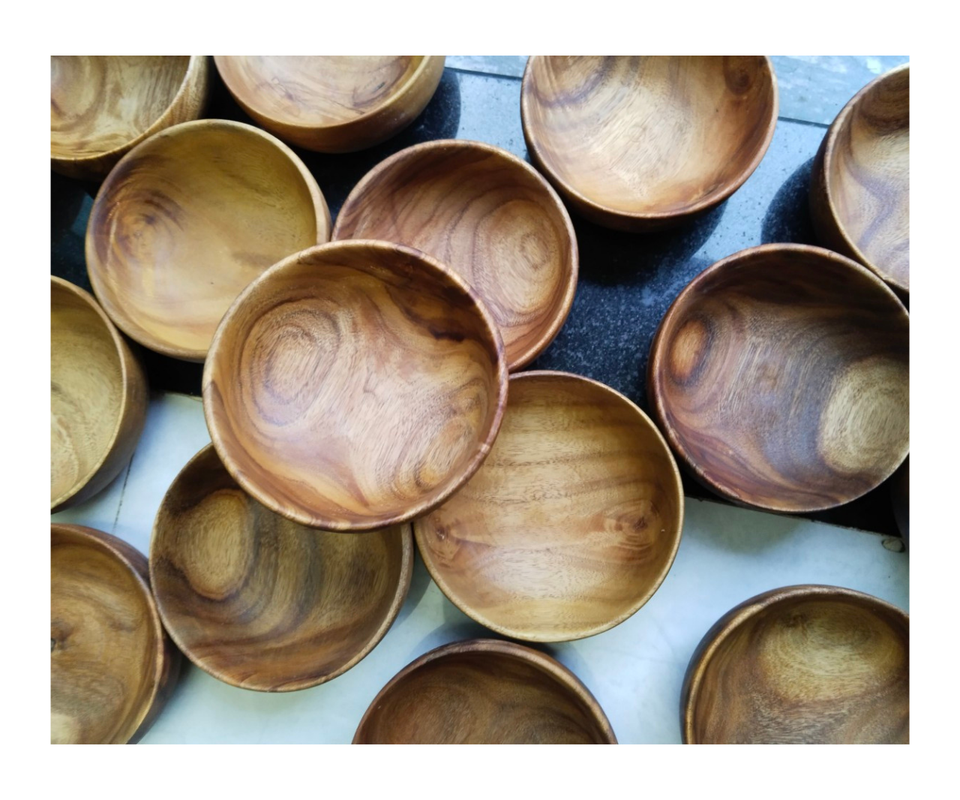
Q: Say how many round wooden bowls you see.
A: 14